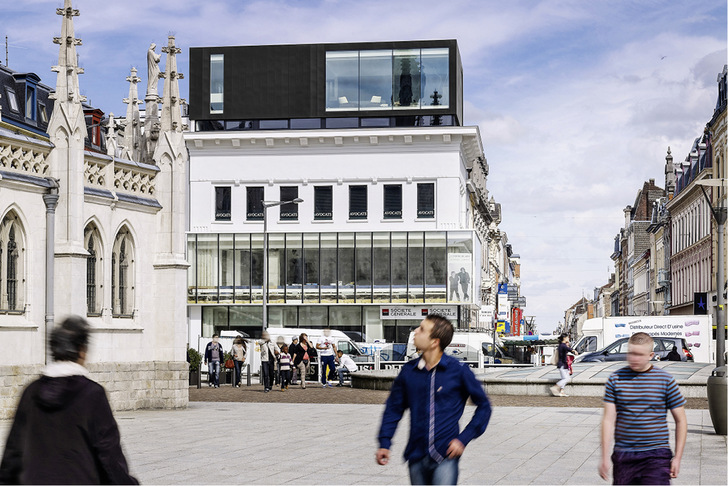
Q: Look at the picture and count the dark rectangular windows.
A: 7